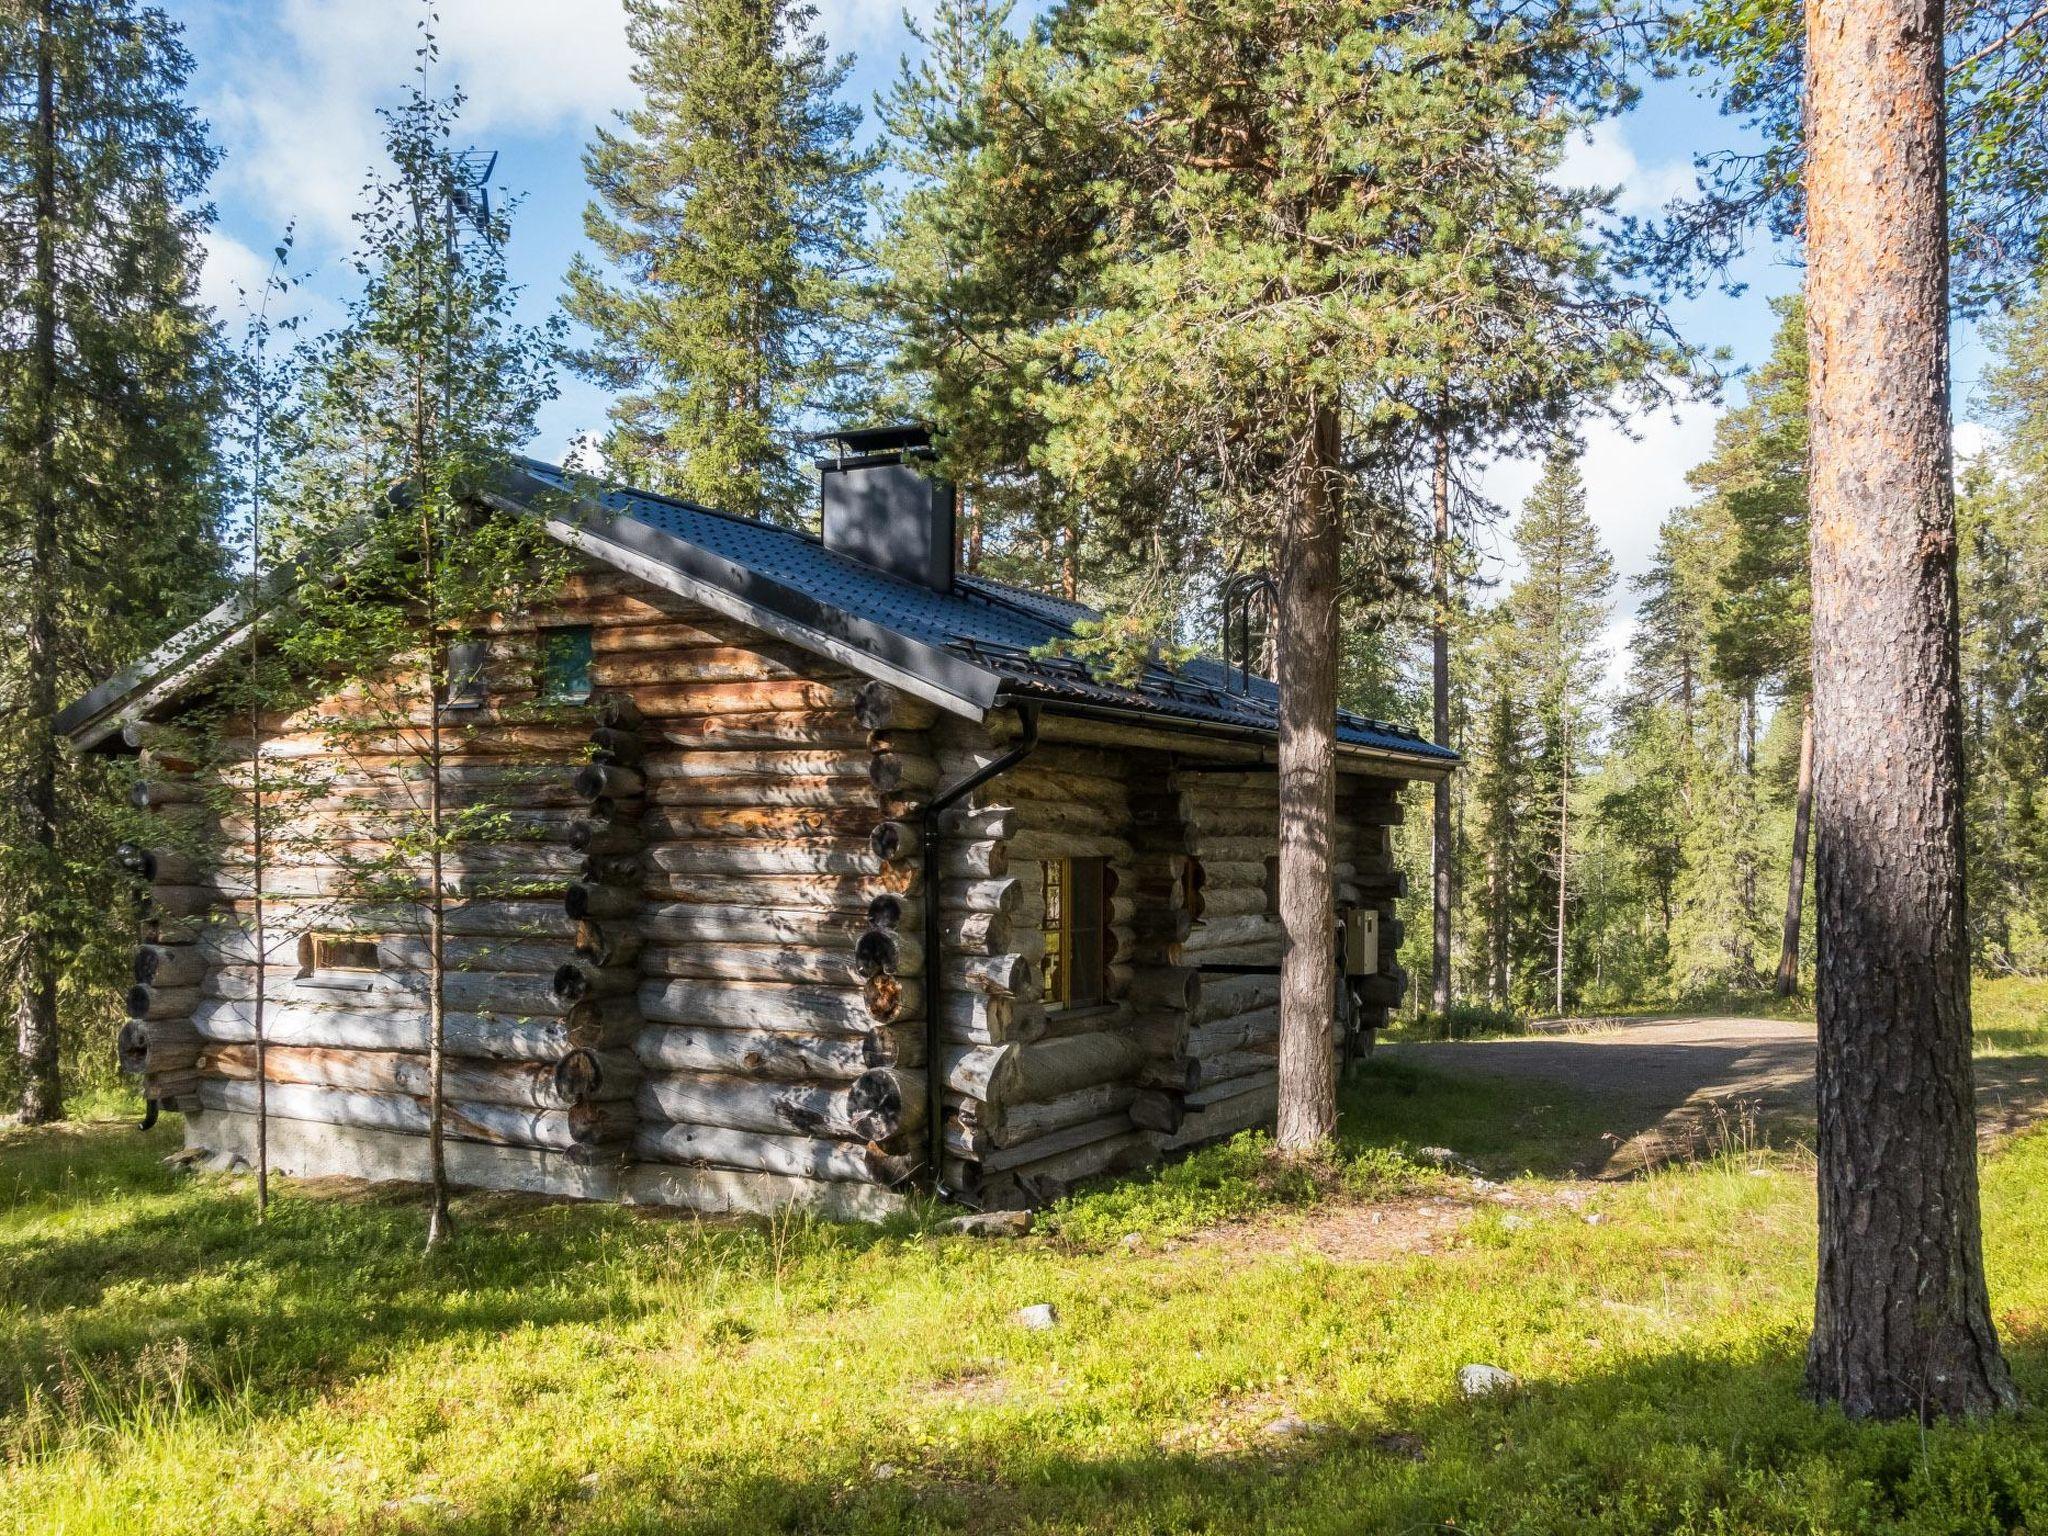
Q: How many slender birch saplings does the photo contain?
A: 2